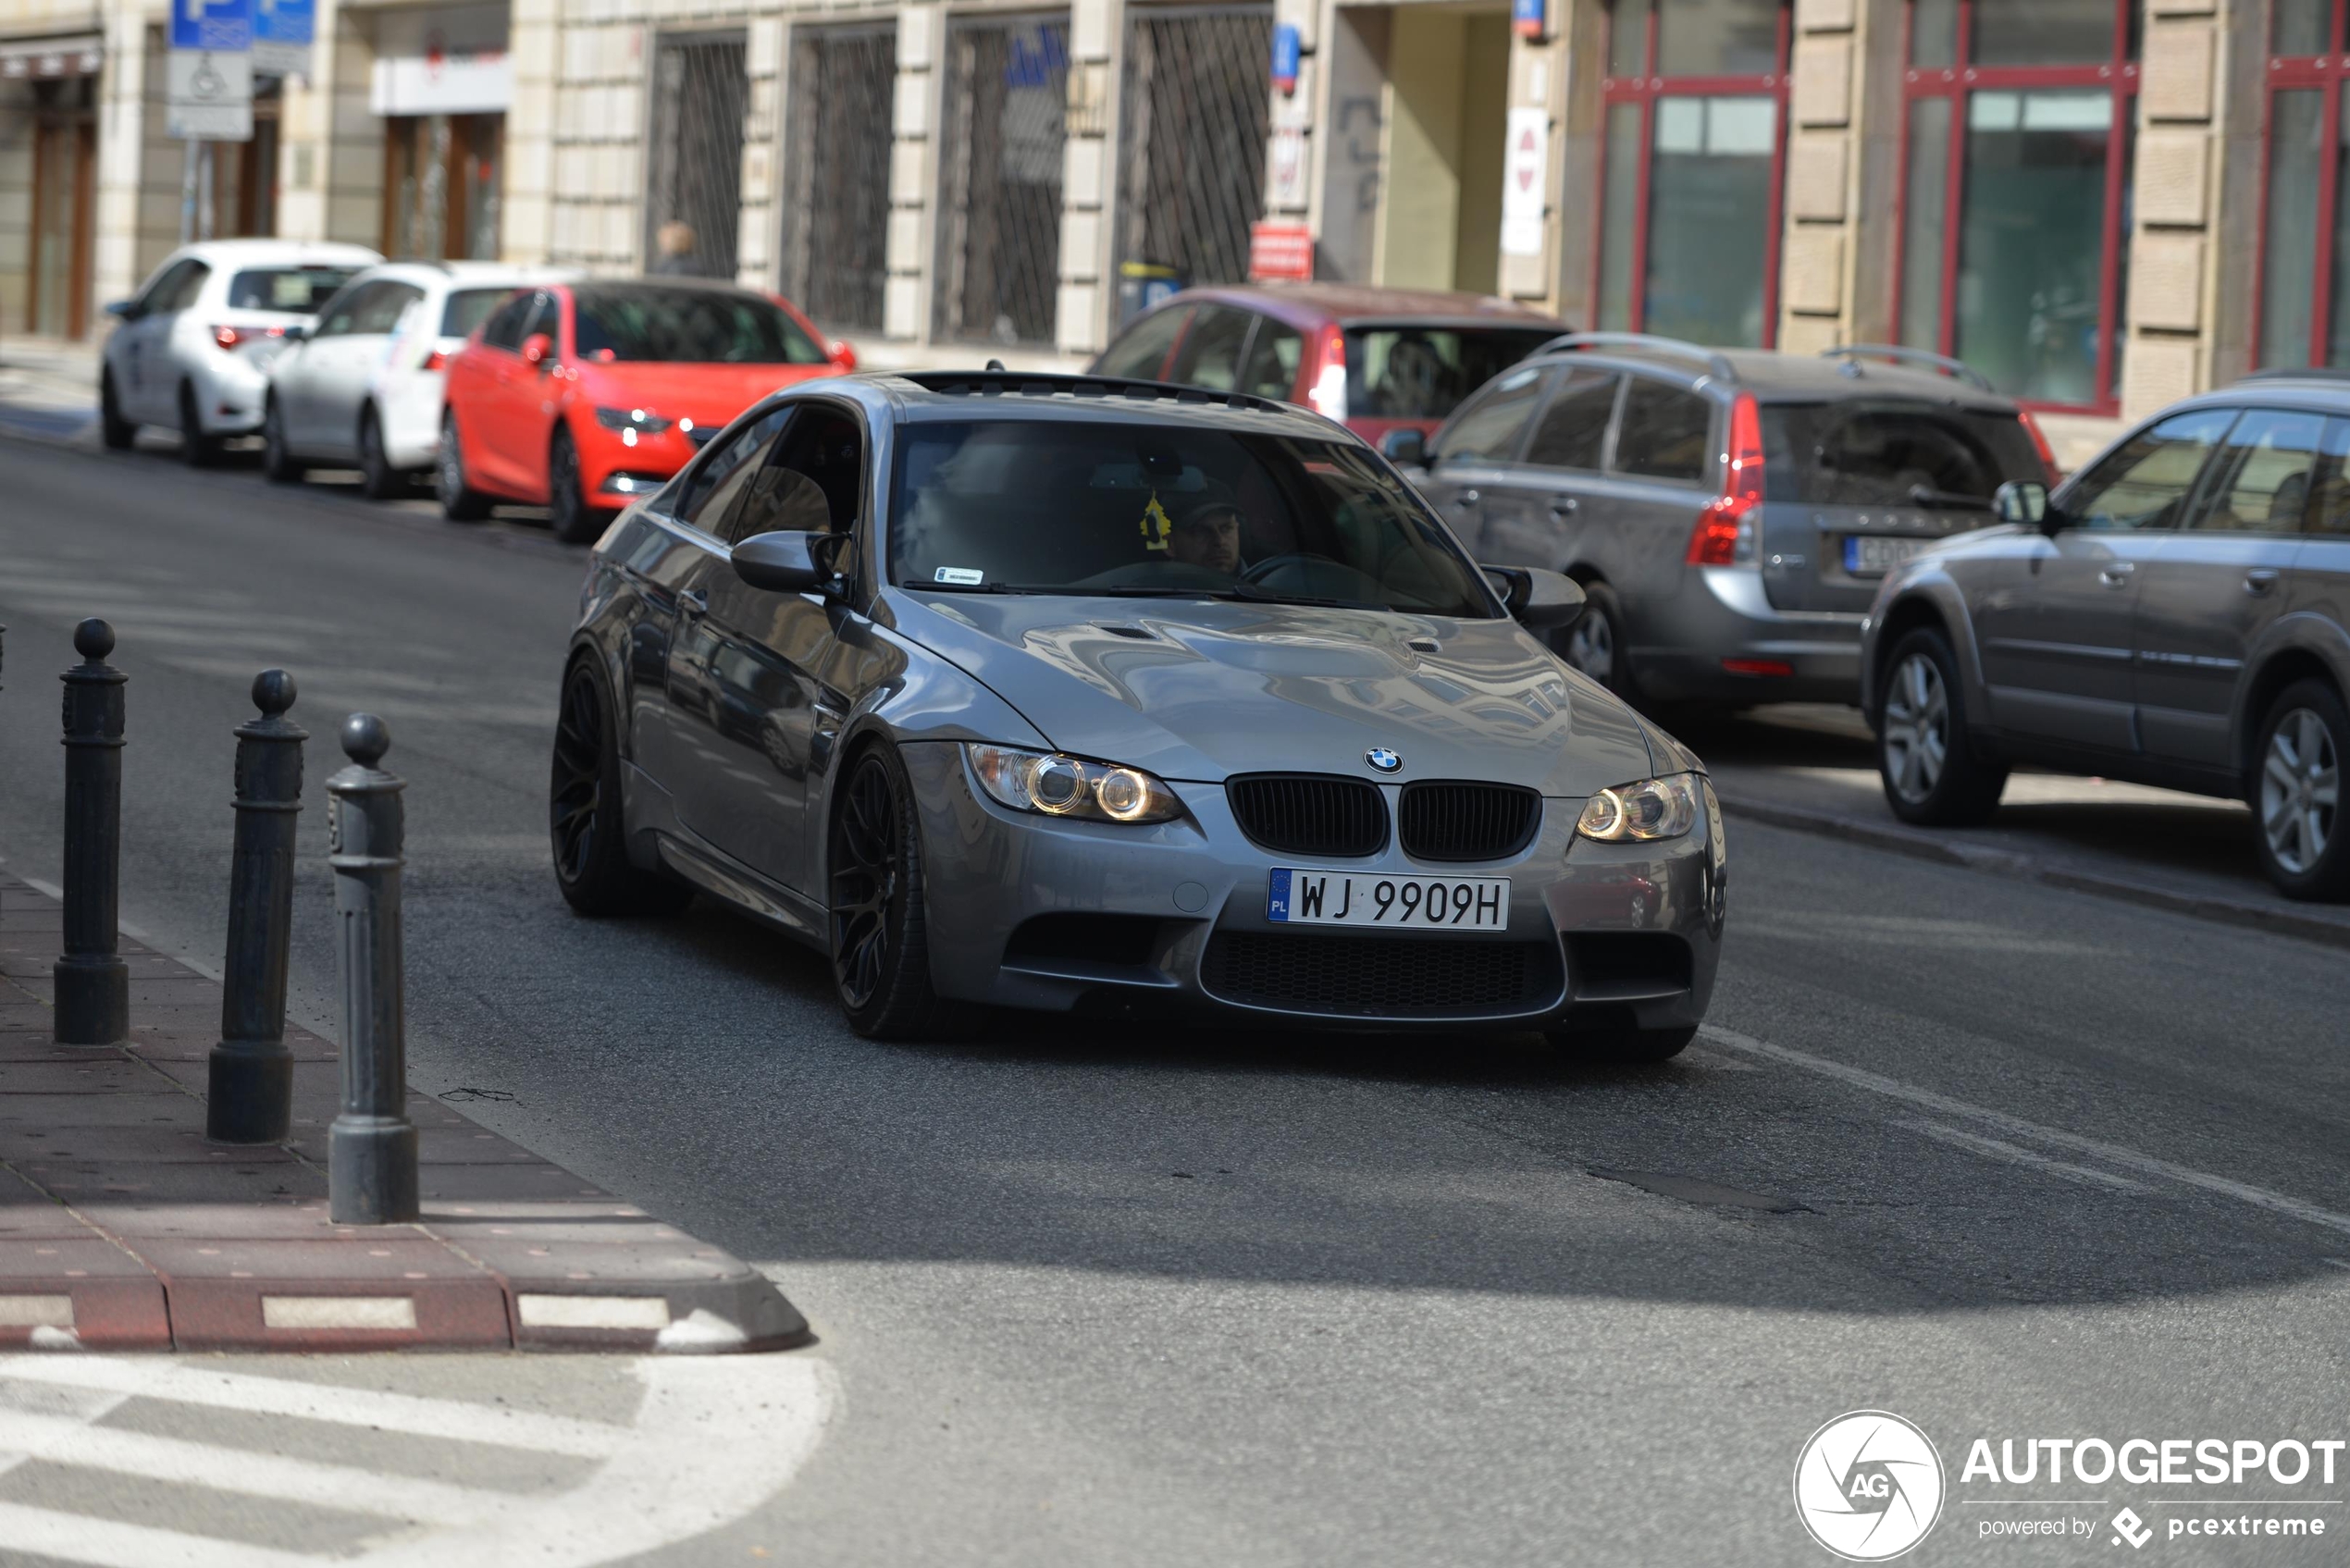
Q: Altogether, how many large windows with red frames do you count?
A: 3